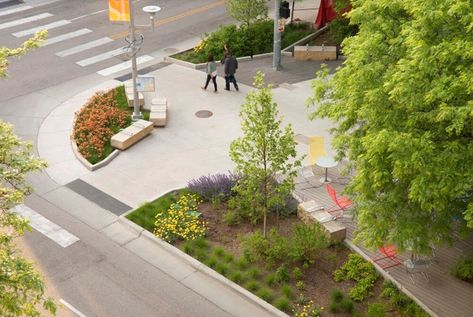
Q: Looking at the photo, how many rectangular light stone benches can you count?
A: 5